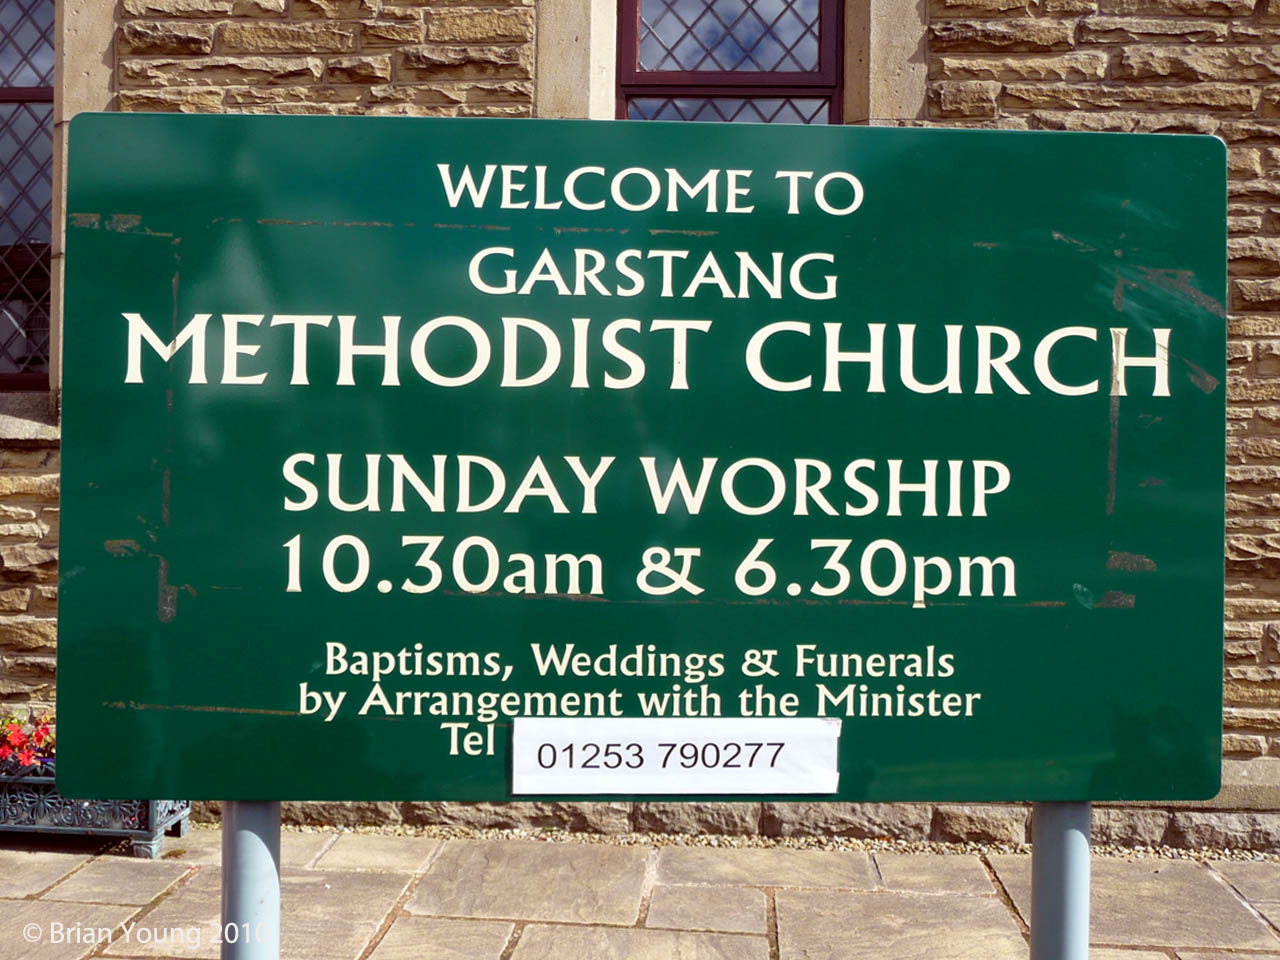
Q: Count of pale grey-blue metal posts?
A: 2